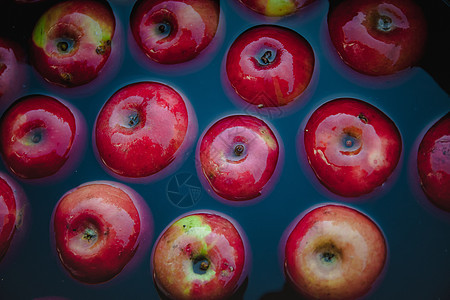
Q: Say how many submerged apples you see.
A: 15